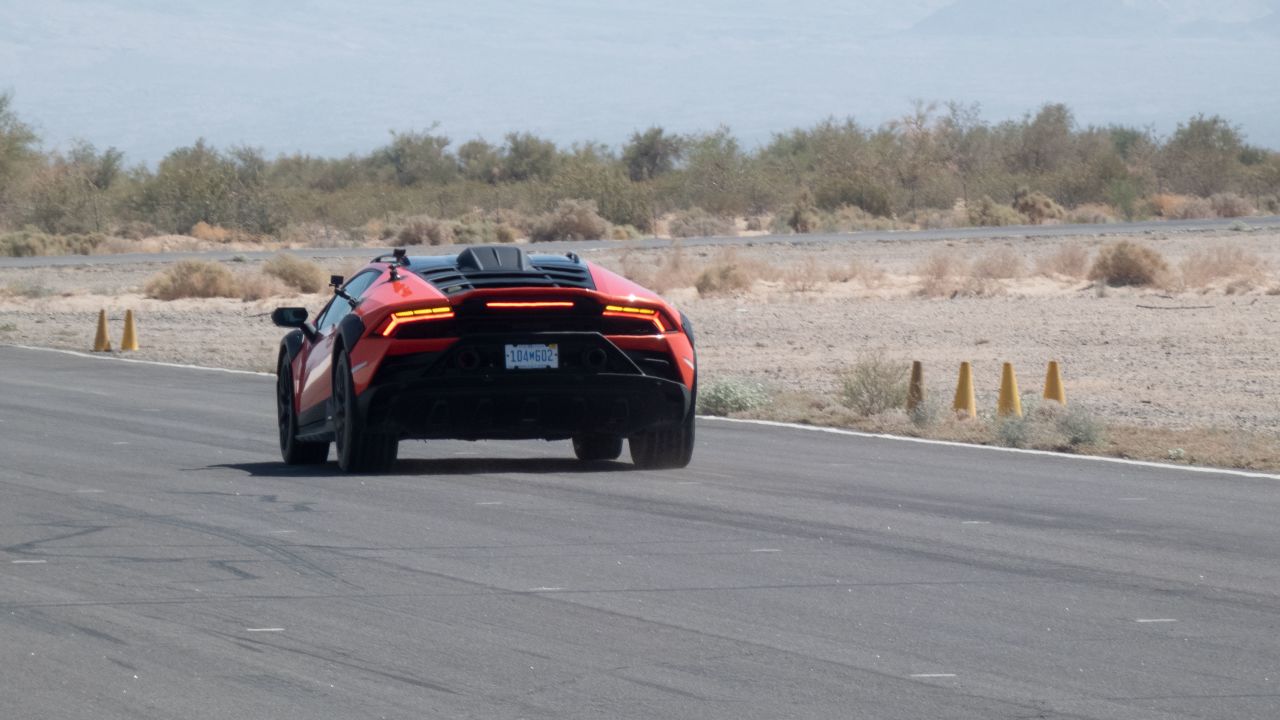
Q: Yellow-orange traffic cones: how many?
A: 6